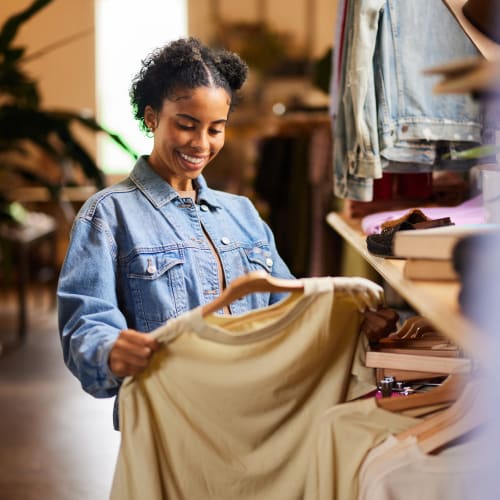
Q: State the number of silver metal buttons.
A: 4